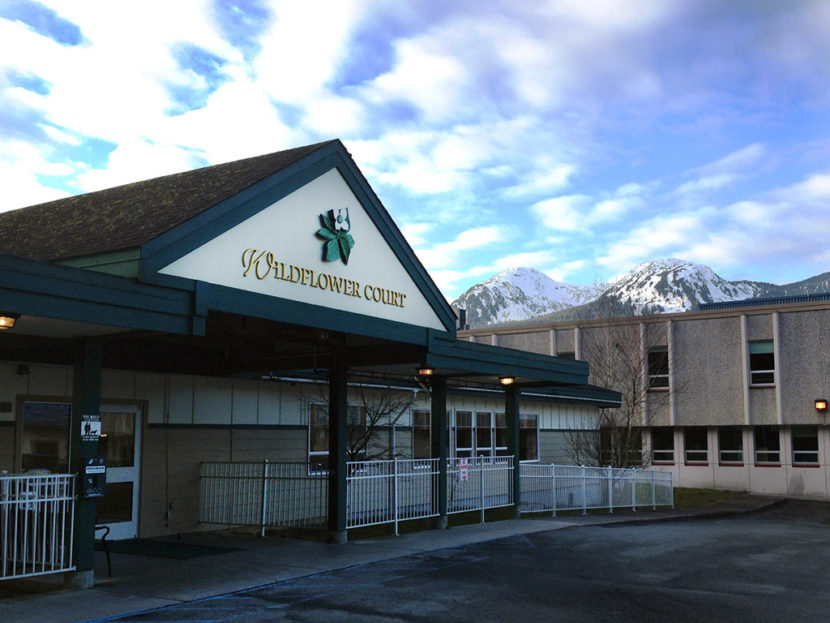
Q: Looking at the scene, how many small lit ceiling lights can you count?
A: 3